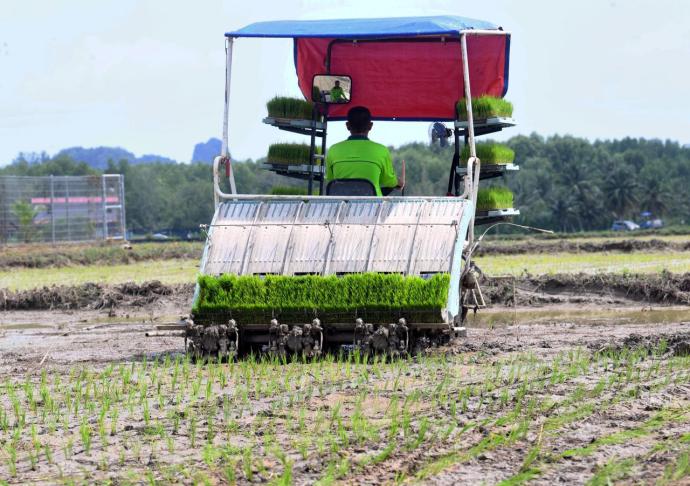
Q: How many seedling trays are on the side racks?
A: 6